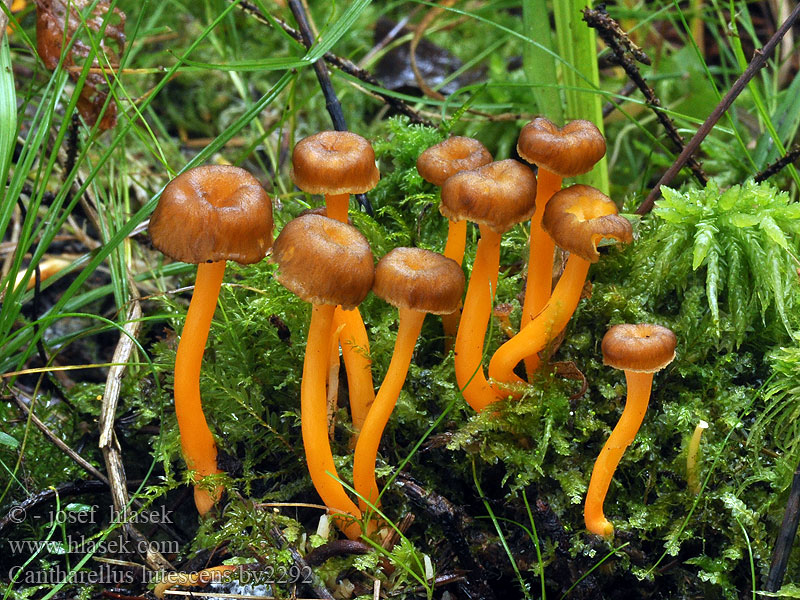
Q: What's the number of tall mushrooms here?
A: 9